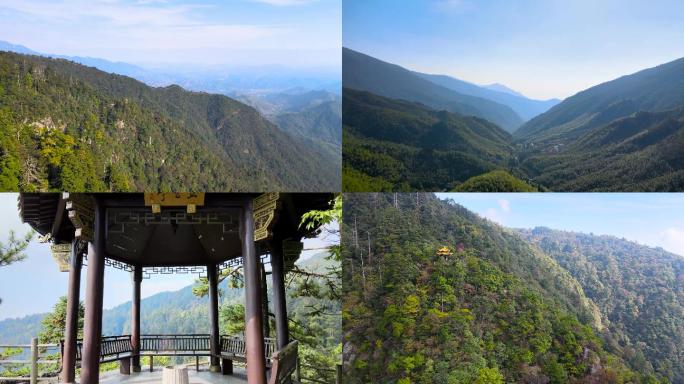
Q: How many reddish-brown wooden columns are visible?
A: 6